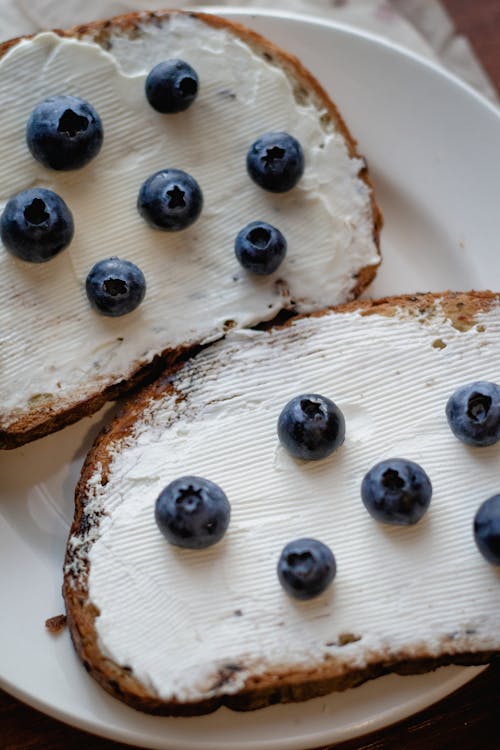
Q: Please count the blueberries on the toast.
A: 13